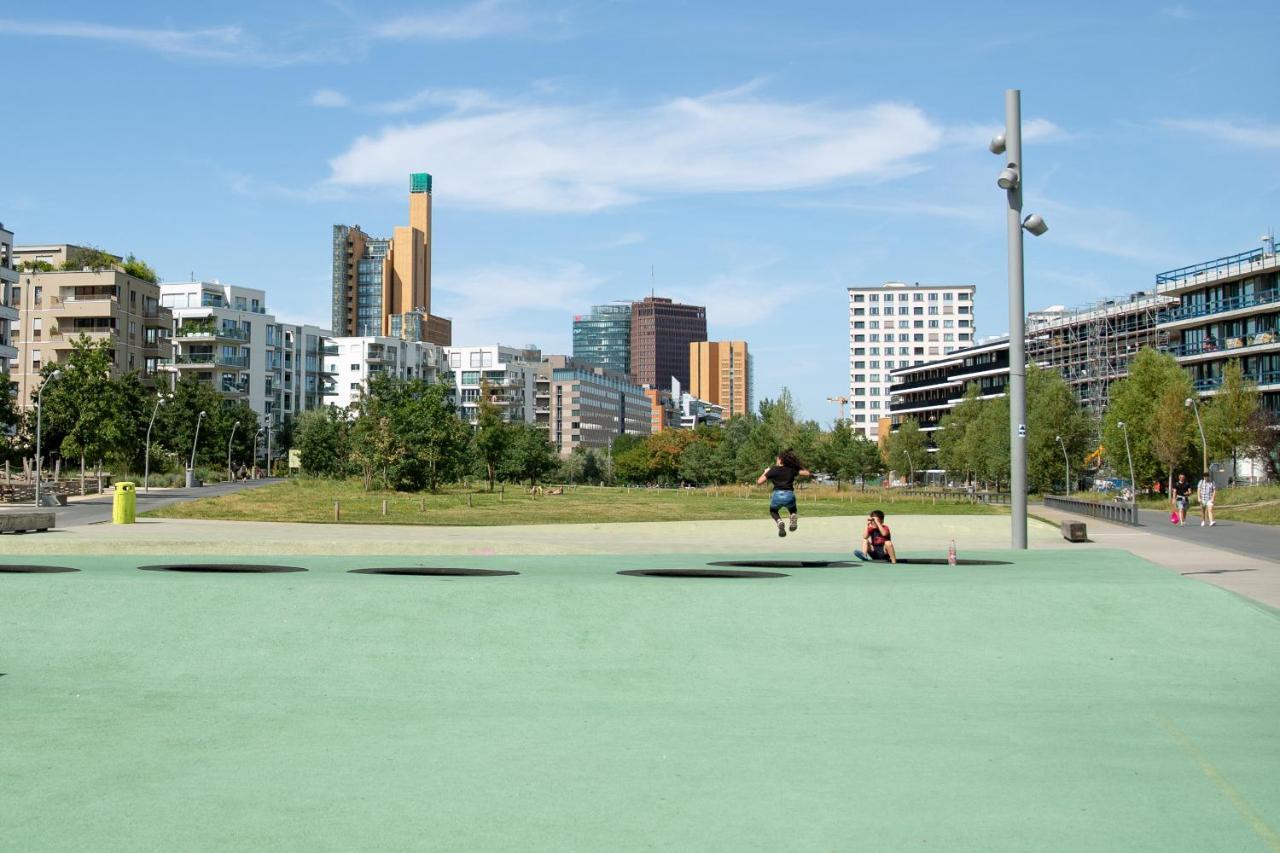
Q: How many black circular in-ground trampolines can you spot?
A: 6